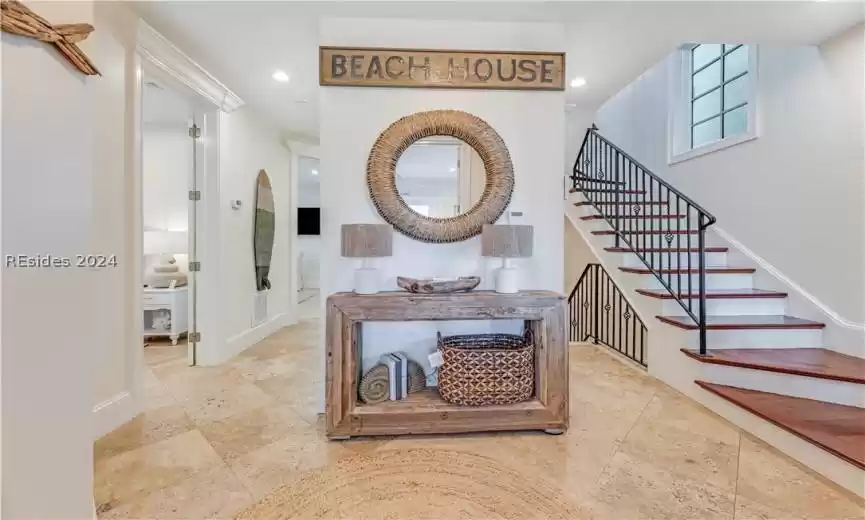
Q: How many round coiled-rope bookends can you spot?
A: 2